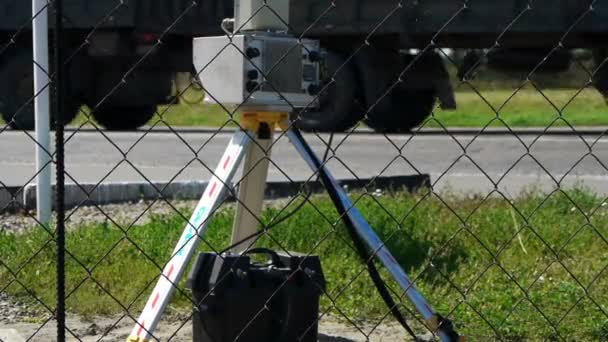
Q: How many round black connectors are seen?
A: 5